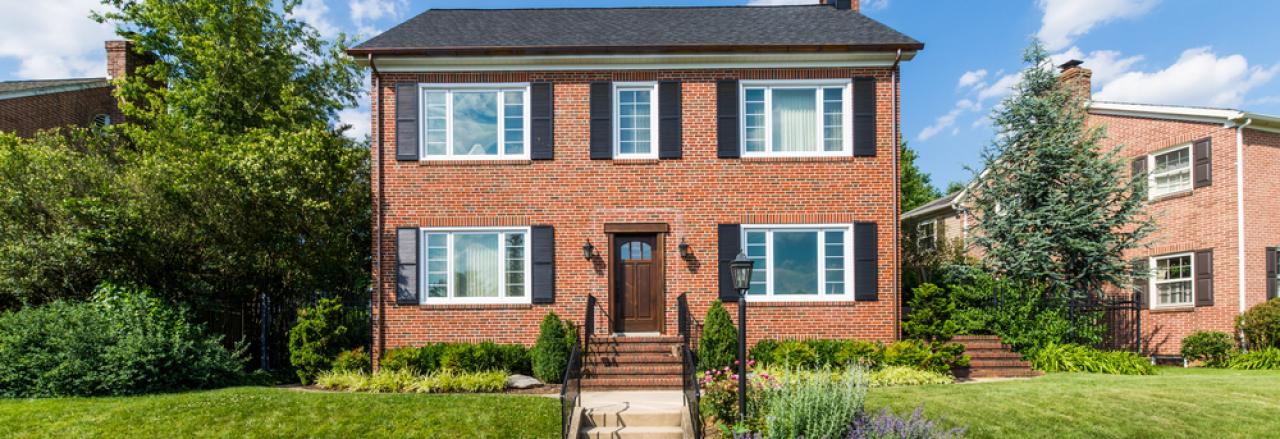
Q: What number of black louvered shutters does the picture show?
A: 10